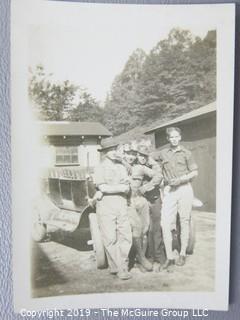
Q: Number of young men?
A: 4